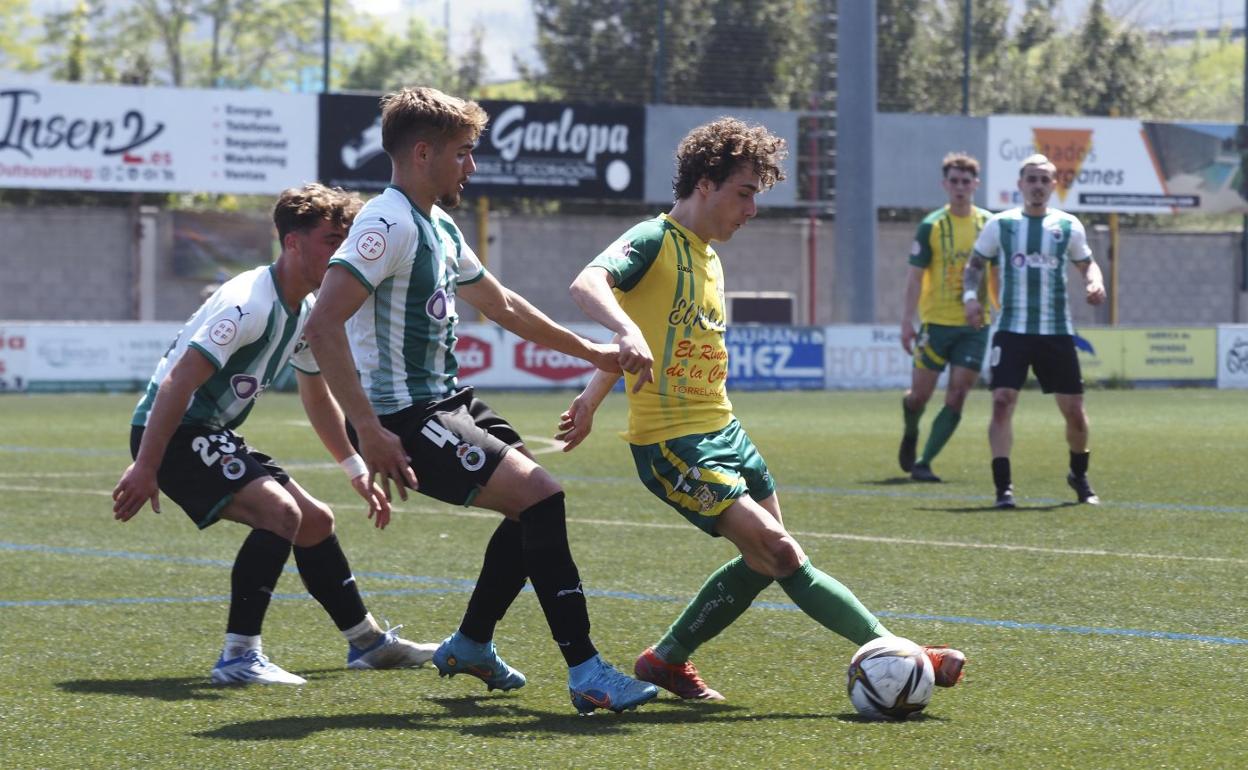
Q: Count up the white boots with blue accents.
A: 2